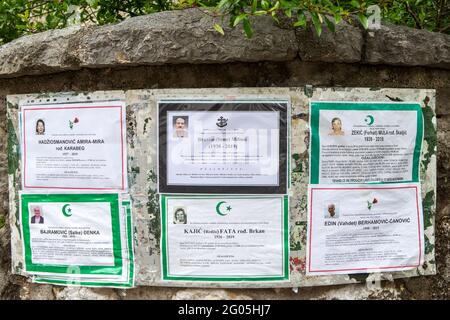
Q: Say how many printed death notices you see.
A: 6